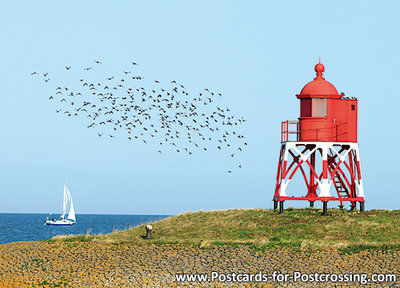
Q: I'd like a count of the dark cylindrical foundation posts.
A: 6